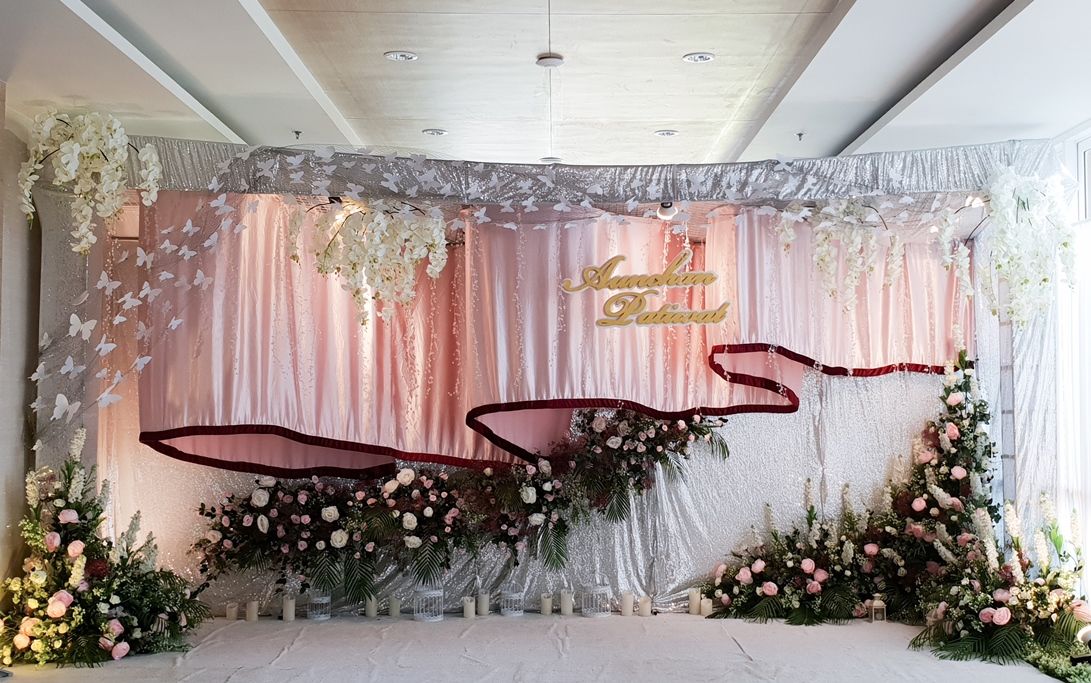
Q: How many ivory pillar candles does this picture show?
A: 13